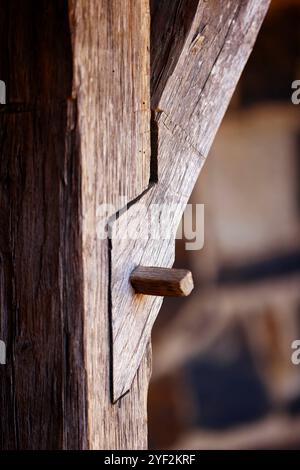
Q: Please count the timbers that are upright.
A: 1